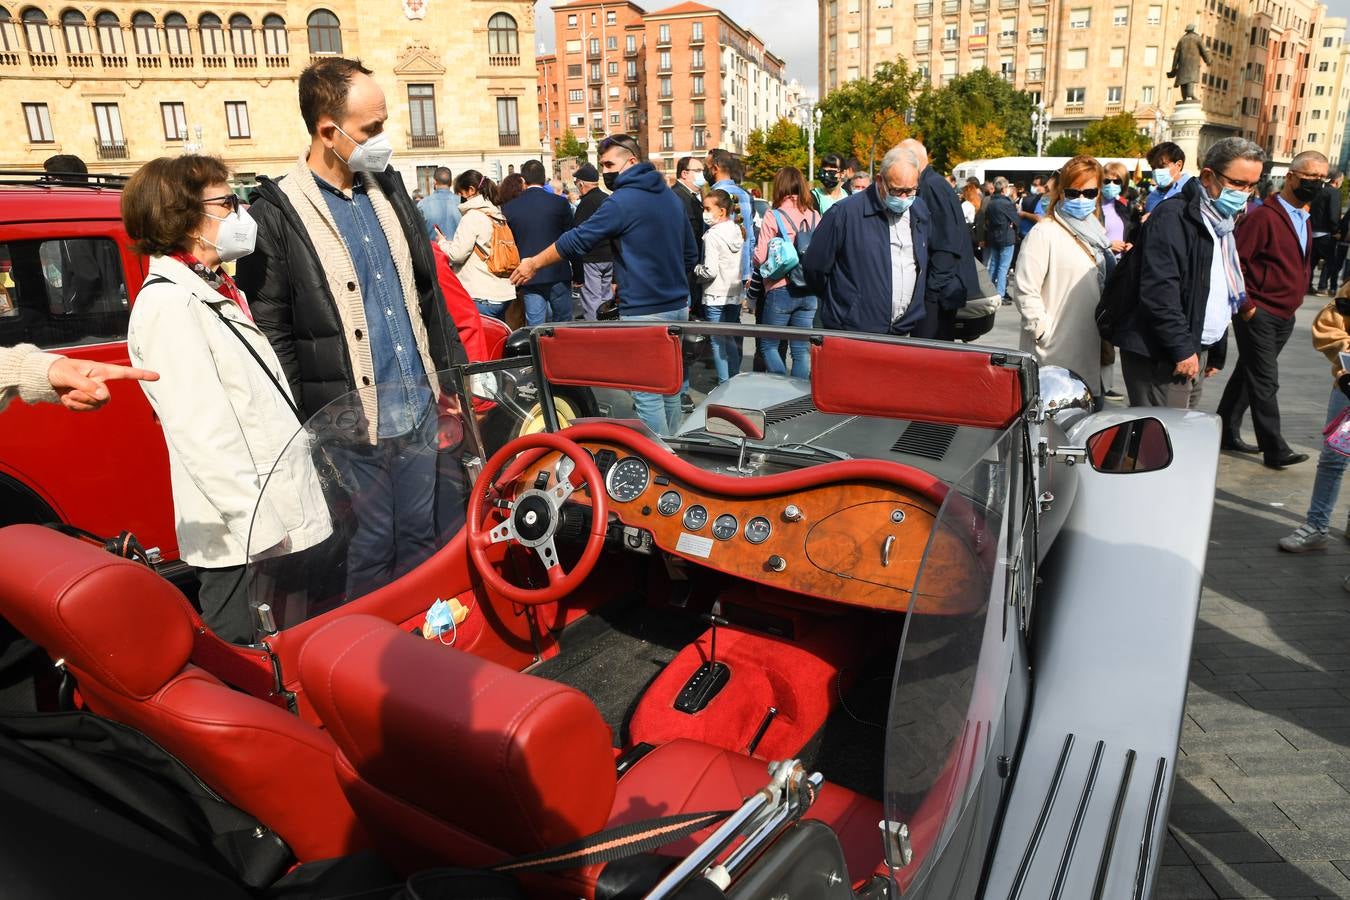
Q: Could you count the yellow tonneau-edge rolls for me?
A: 0